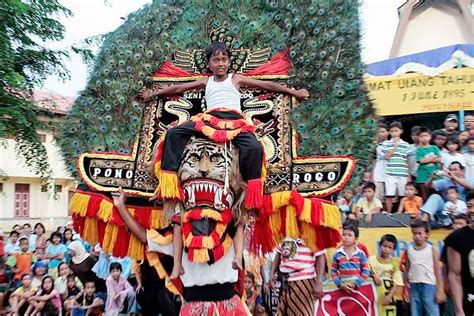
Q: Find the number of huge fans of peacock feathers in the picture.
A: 1